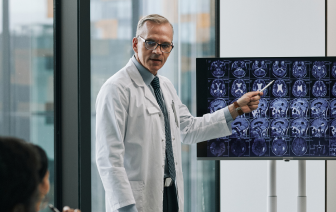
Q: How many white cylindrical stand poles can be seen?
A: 2